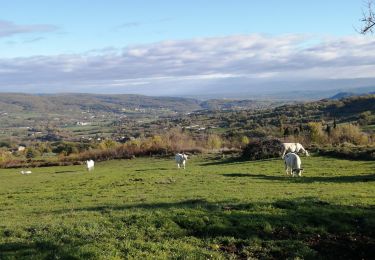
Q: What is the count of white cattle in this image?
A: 5